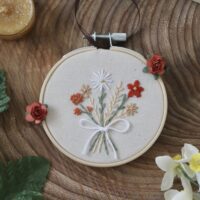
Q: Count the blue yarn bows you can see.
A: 0